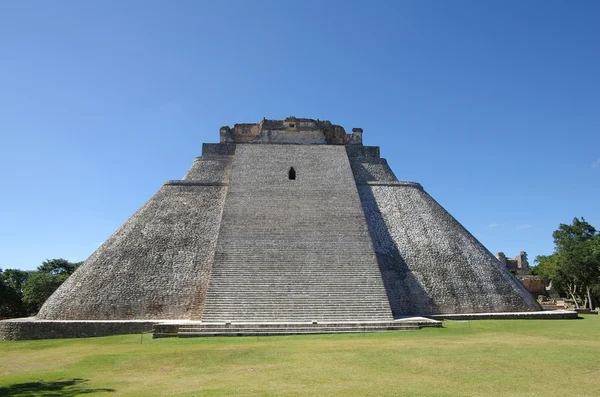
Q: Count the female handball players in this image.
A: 0